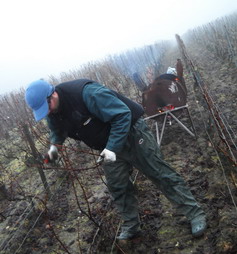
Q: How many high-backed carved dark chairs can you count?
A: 0